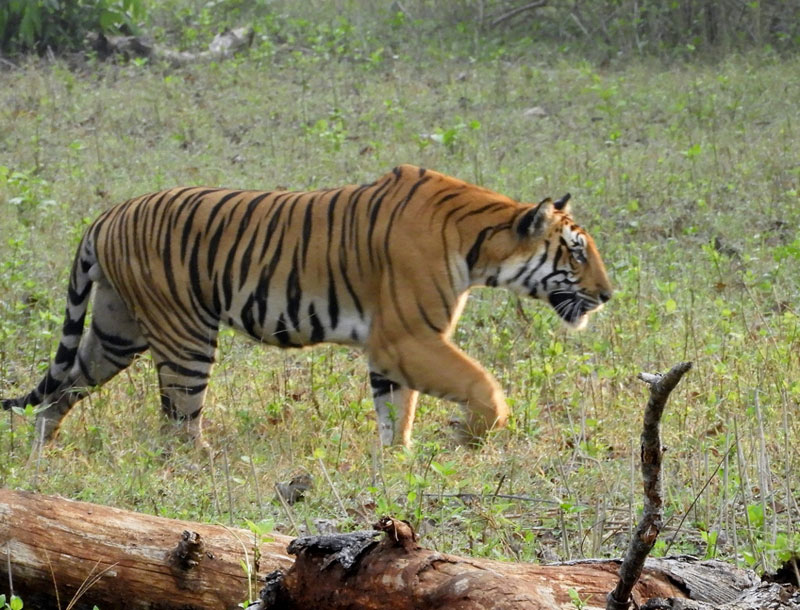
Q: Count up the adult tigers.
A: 1